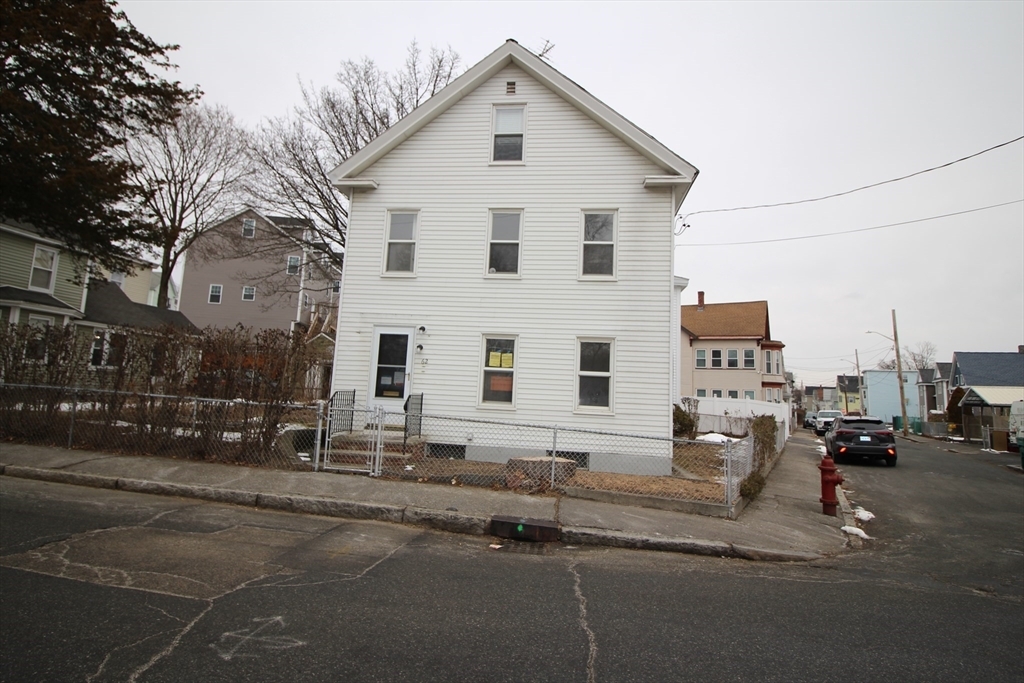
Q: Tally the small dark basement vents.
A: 2